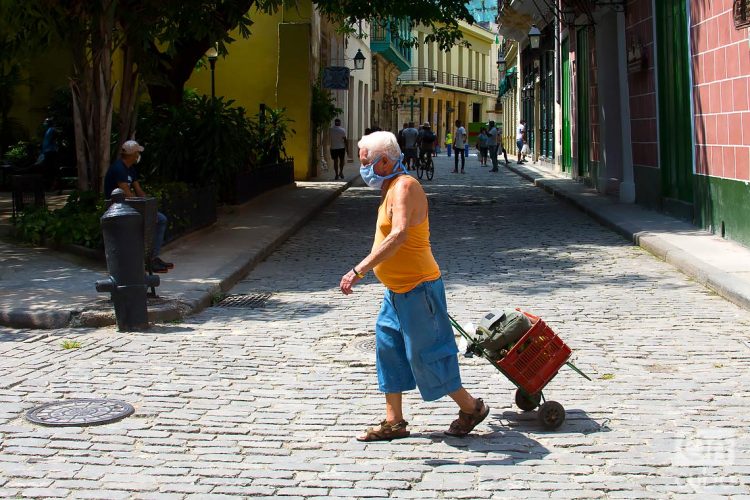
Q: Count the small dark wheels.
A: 2